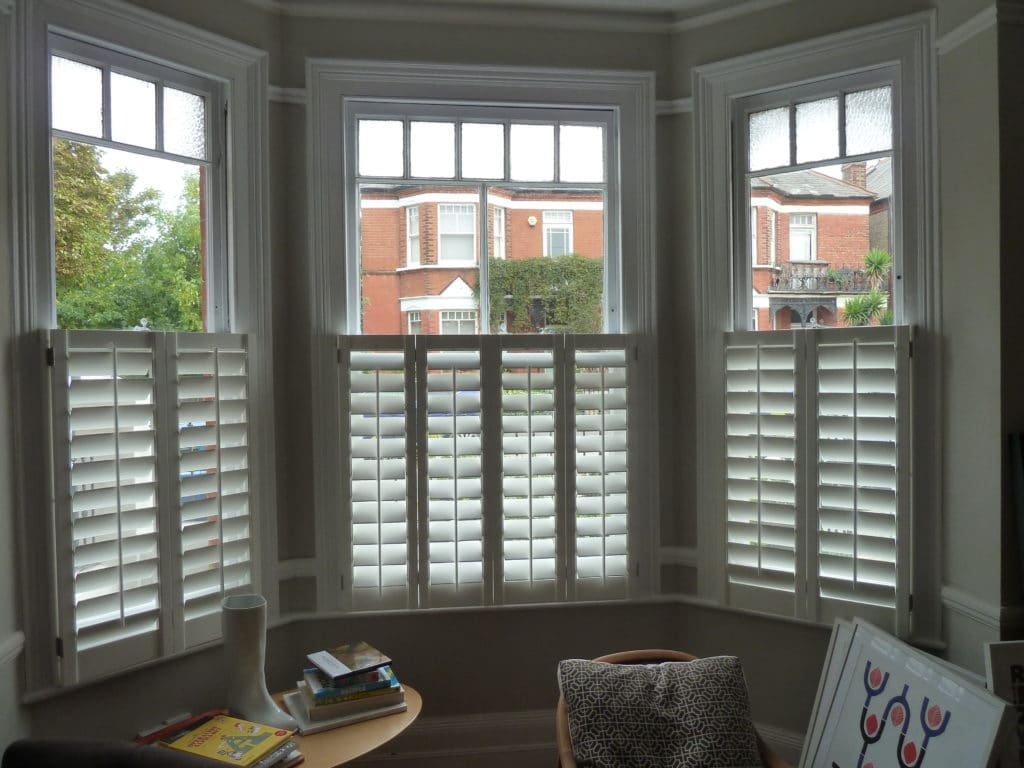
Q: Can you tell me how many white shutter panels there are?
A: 8